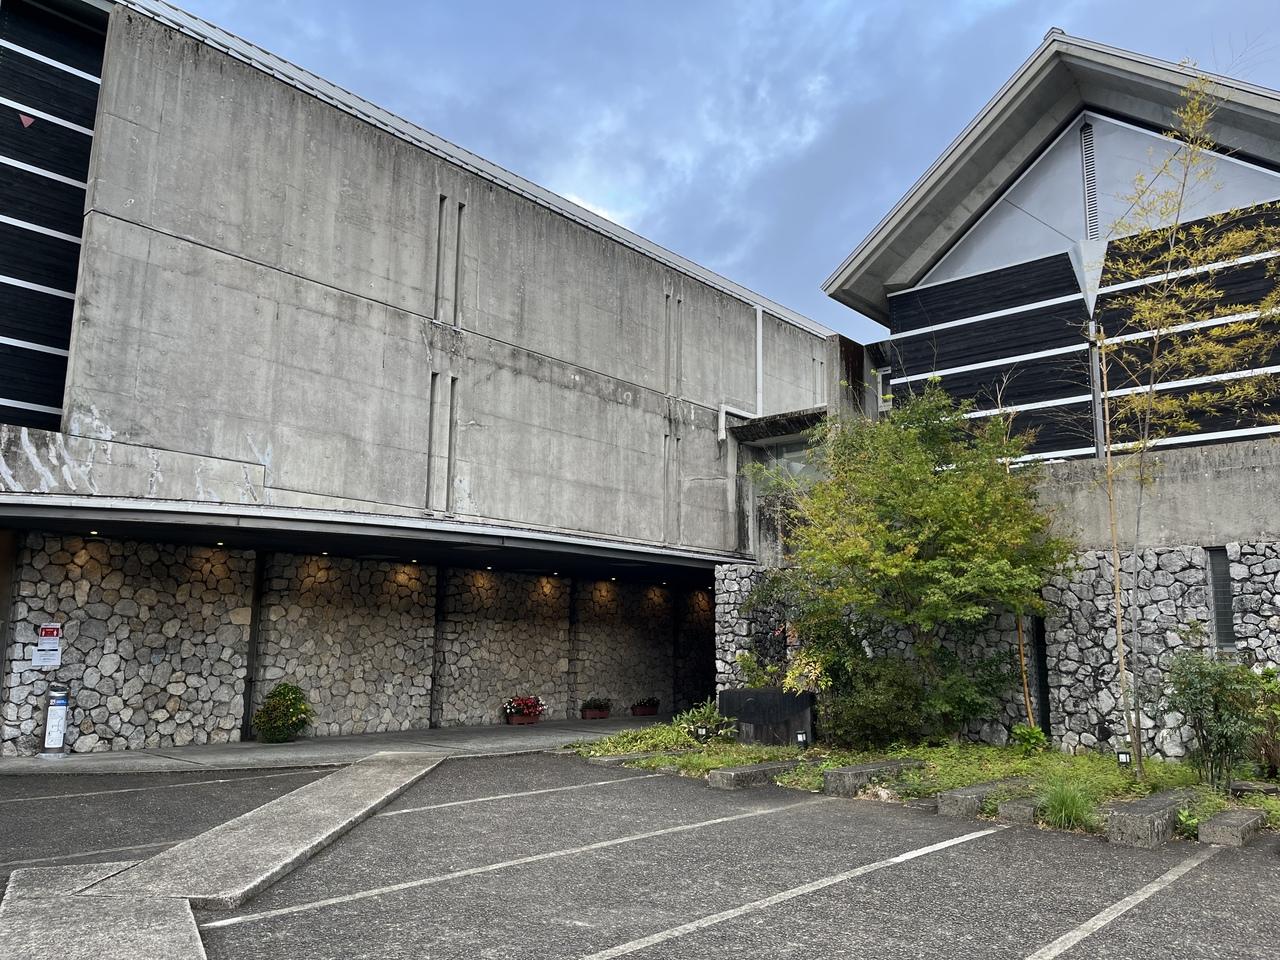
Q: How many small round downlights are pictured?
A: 9